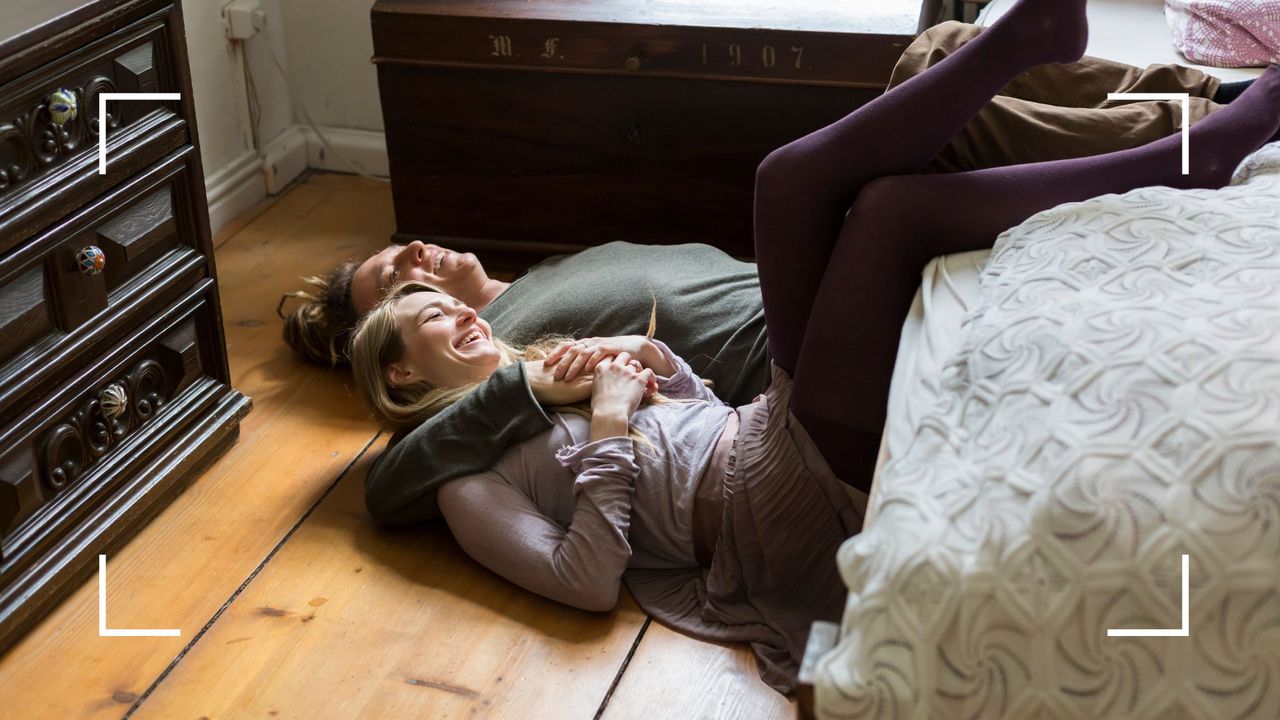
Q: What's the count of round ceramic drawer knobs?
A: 3